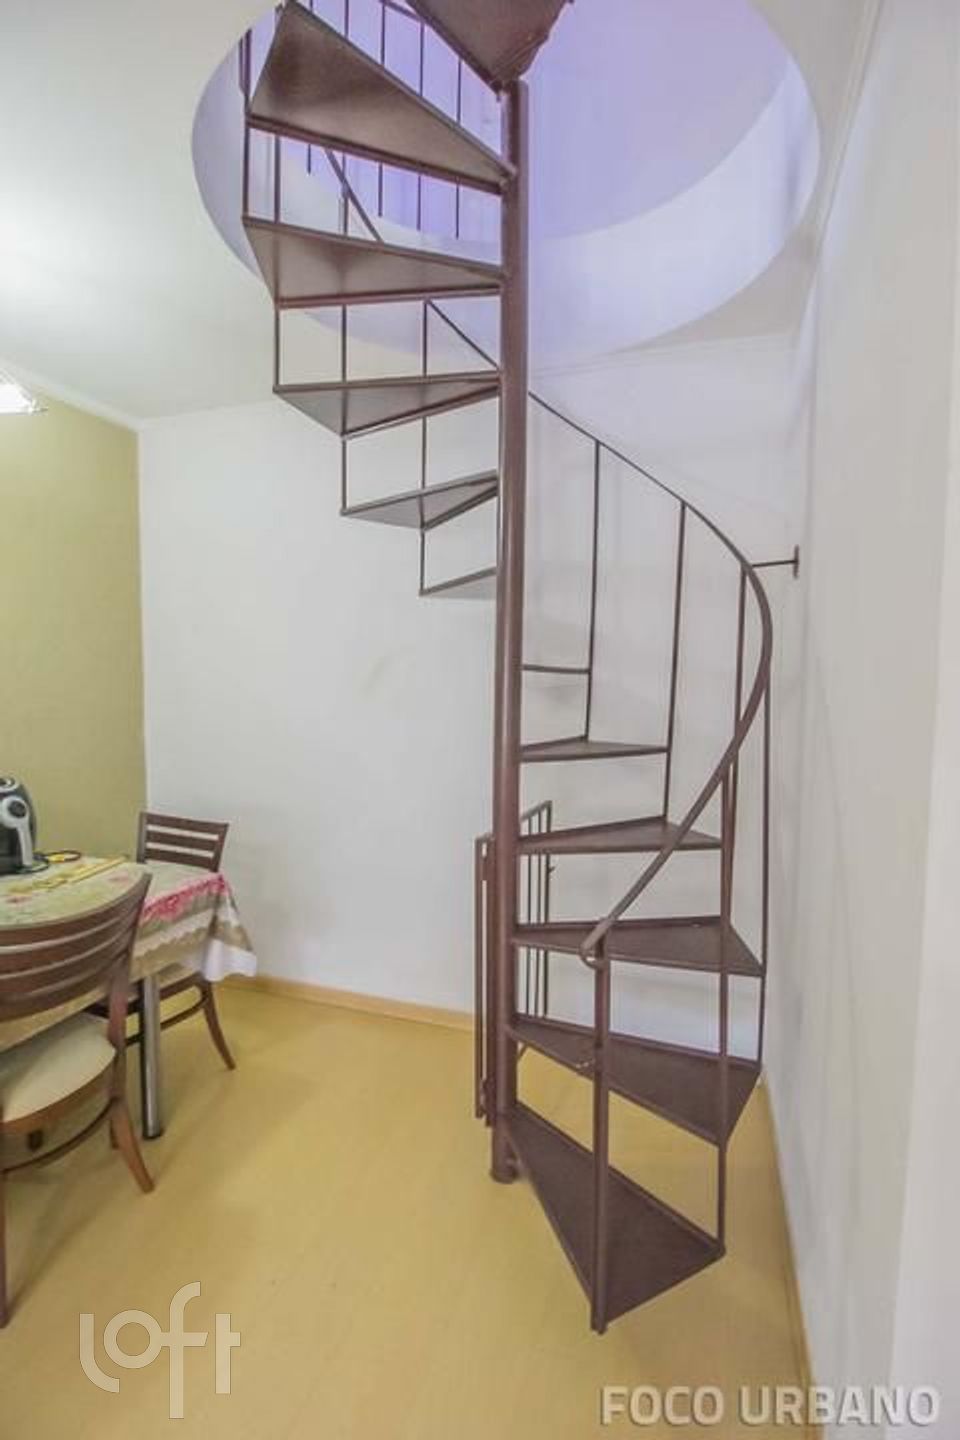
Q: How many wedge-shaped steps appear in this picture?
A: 12